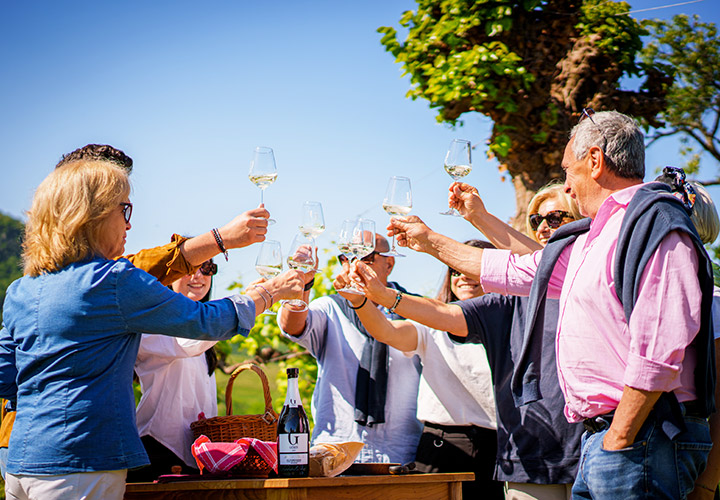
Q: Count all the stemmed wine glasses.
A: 8